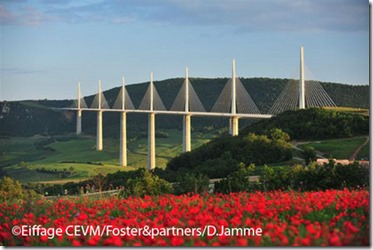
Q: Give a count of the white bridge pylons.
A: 7